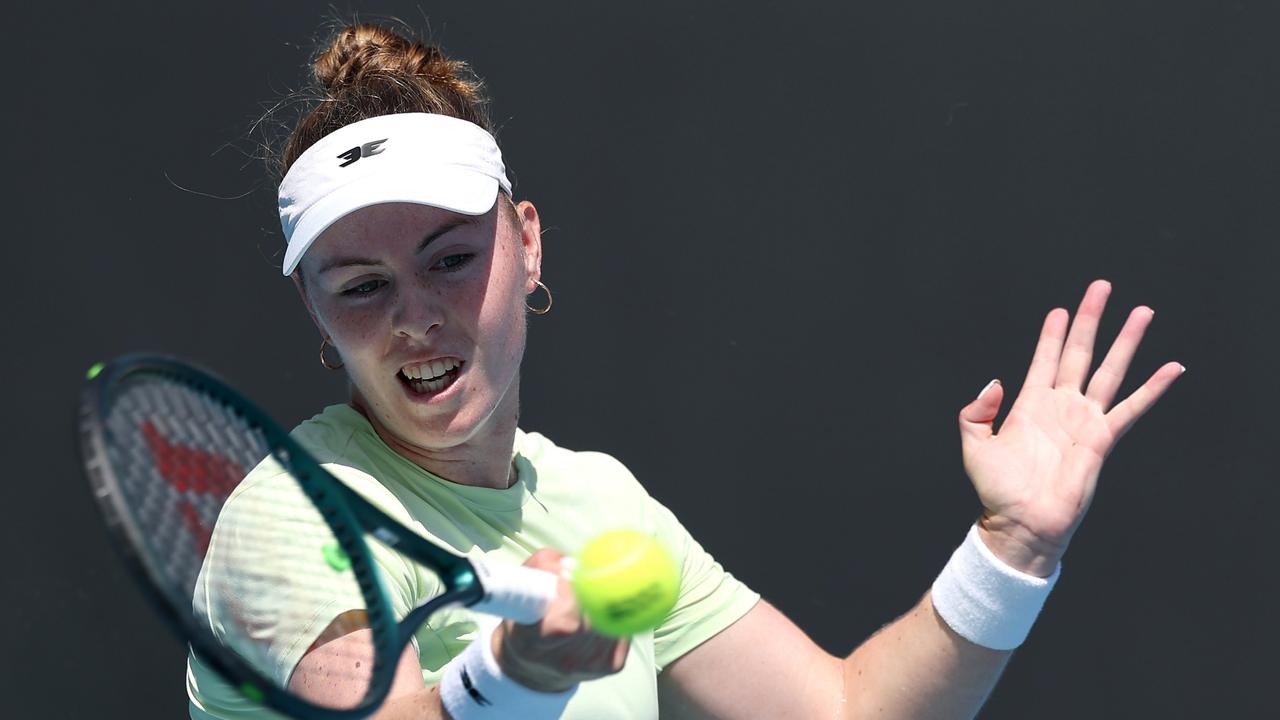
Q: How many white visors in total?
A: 1